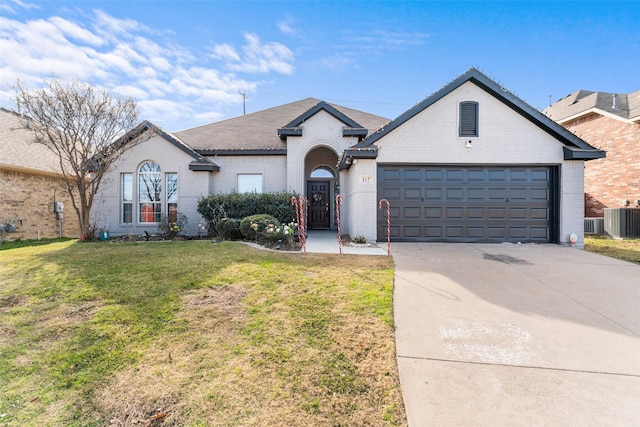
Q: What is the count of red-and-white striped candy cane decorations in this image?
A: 5